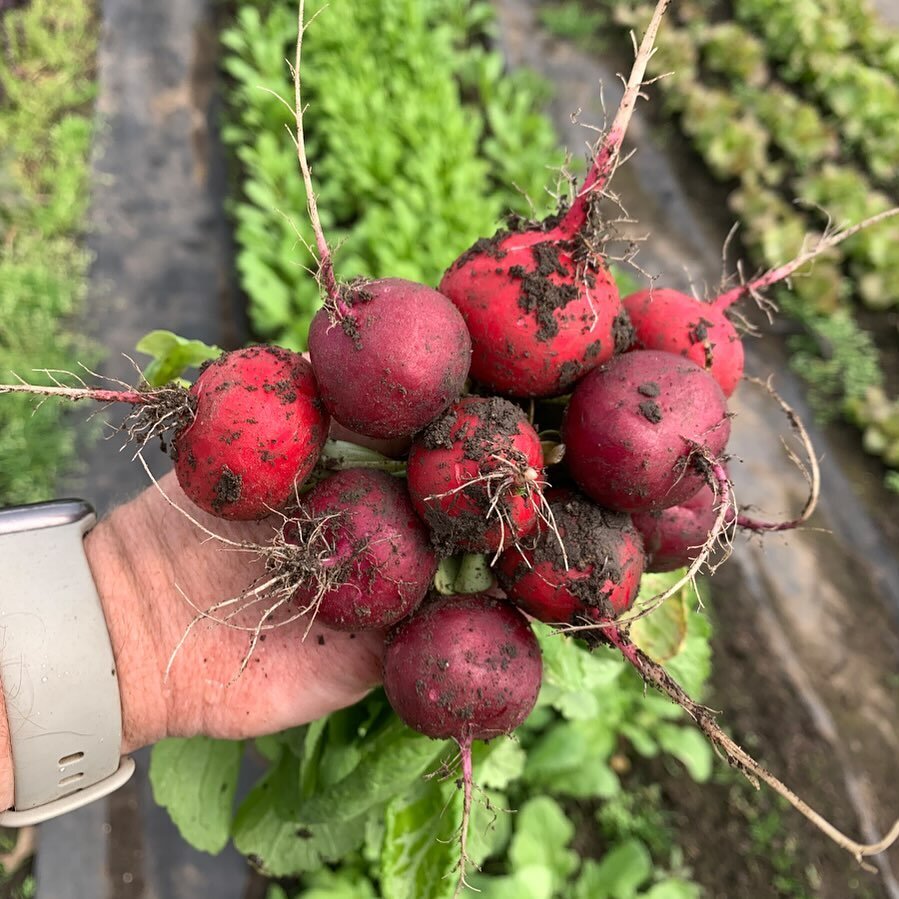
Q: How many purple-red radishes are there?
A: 5